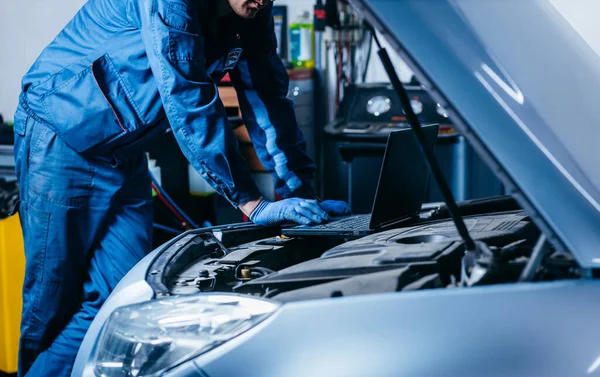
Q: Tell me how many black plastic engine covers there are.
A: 1